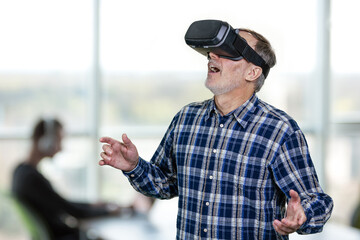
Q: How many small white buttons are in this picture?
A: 6